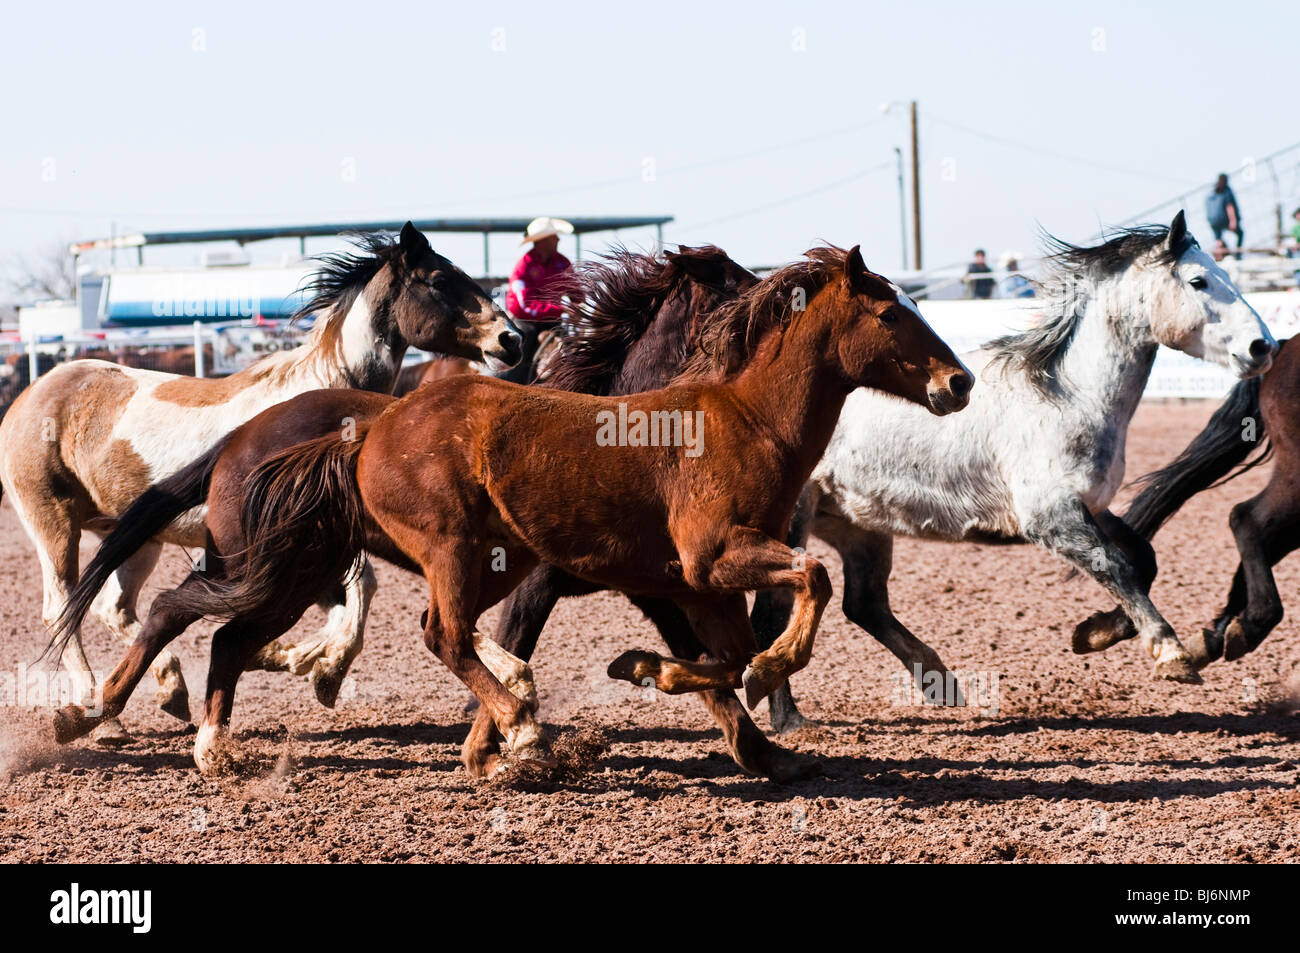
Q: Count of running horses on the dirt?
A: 5